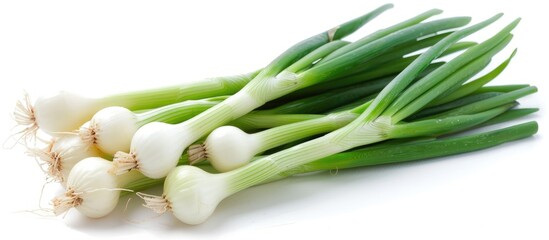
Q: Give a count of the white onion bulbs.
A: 7